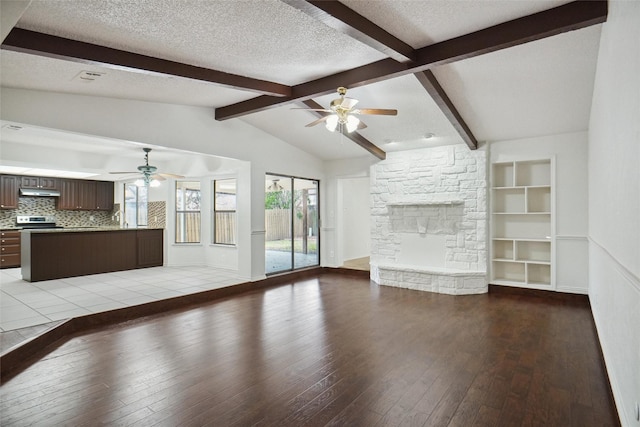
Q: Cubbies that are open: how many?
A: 9